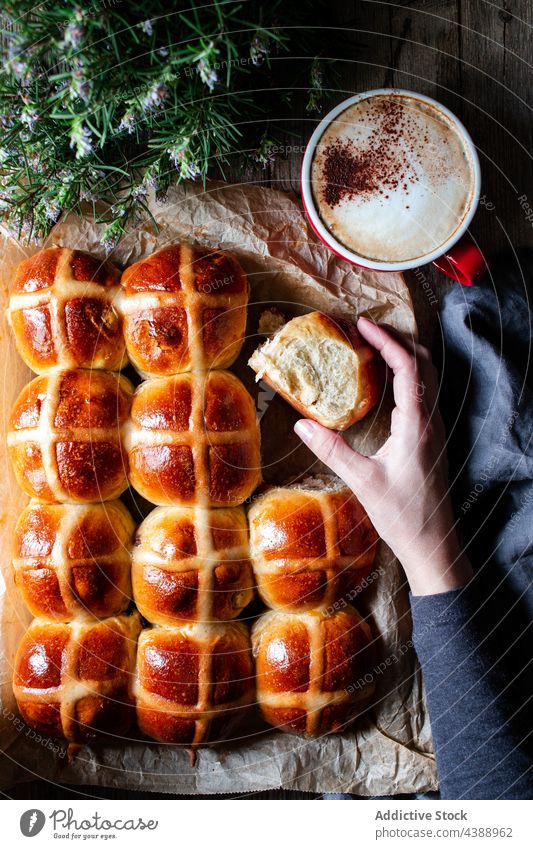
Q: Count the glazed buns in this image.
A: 11